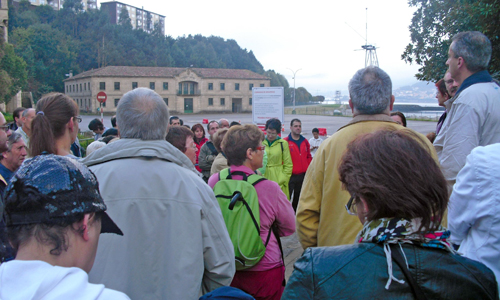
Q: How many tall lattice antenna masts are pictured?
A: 1